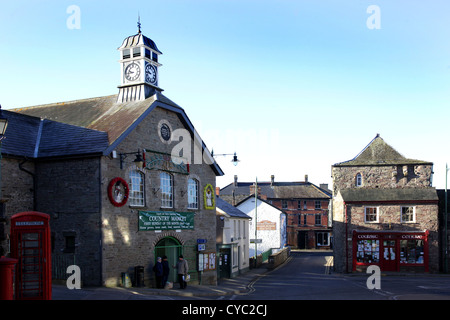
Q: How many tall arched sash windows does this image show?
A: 3